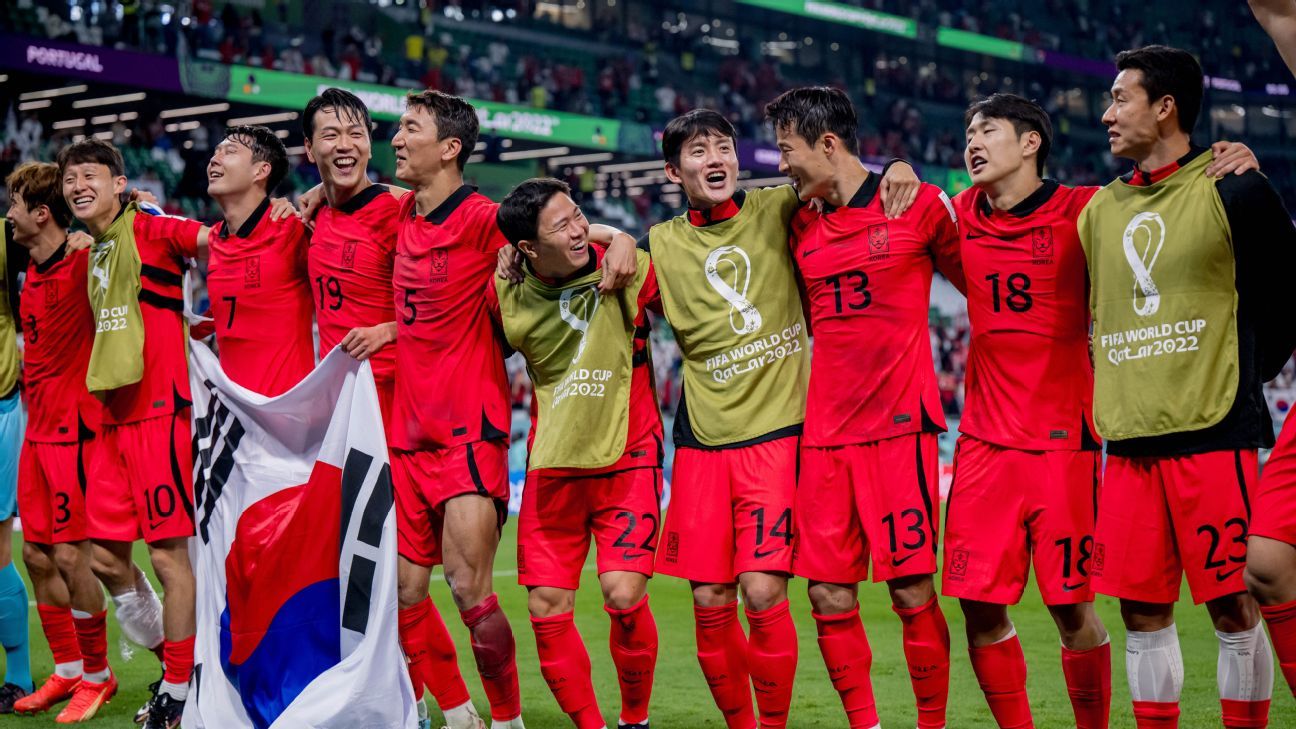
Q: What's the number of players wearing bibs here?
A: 5